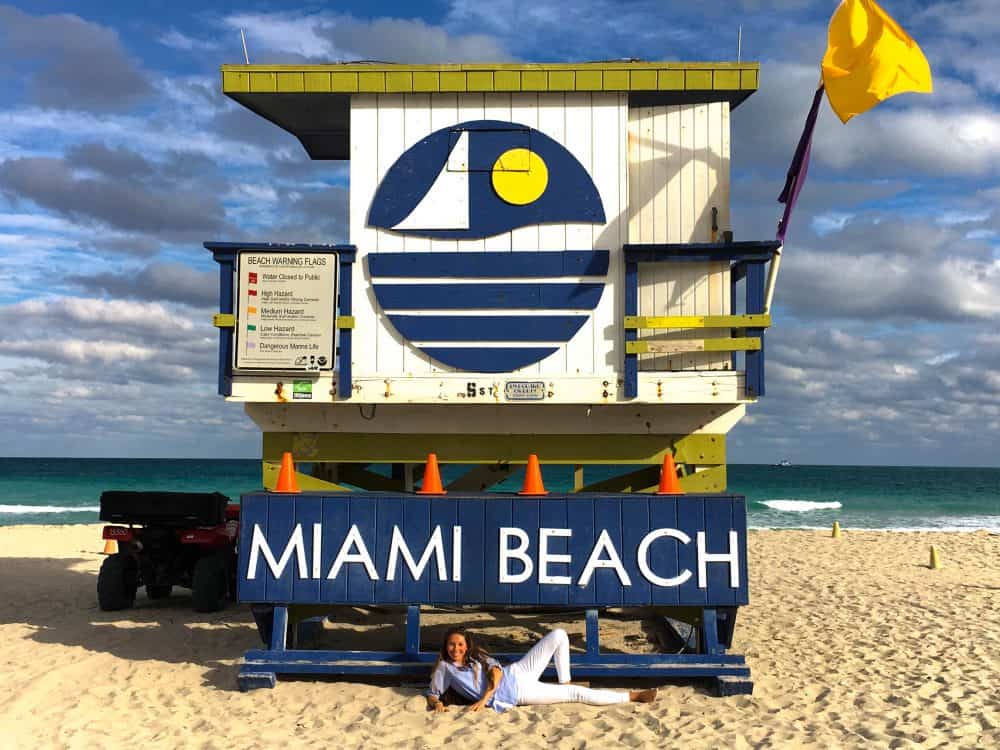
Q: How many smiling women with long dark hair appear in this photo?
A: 1